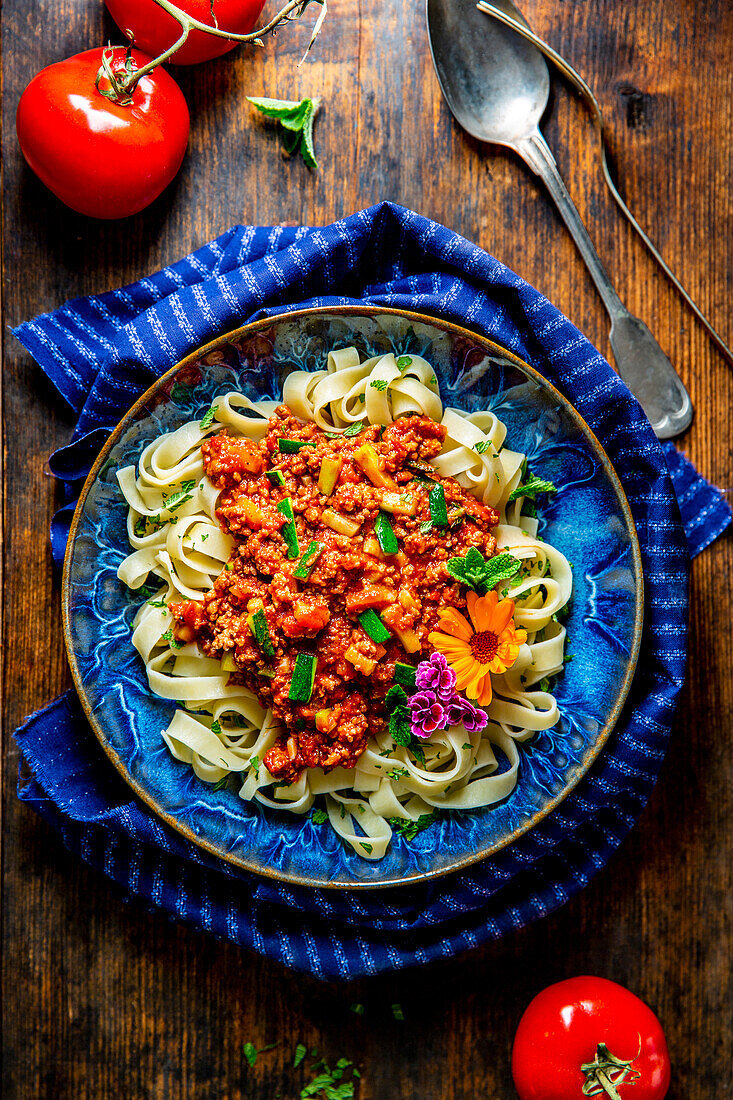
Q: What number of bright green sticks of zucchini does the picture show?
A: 10